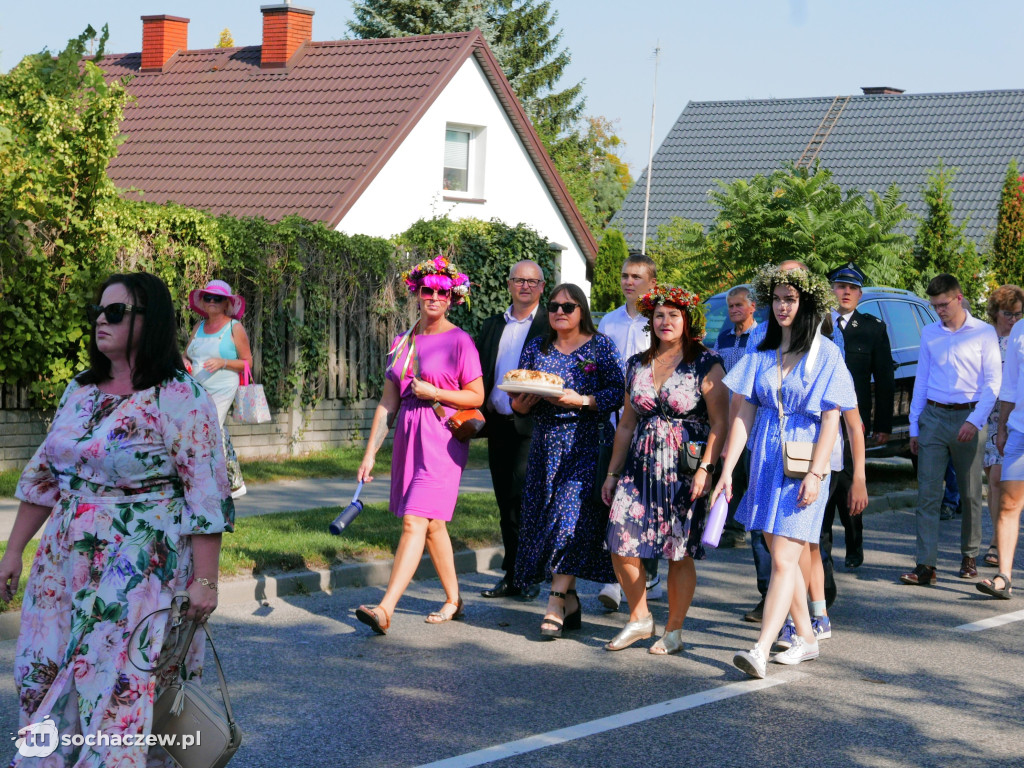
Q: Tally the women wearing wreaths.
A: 3